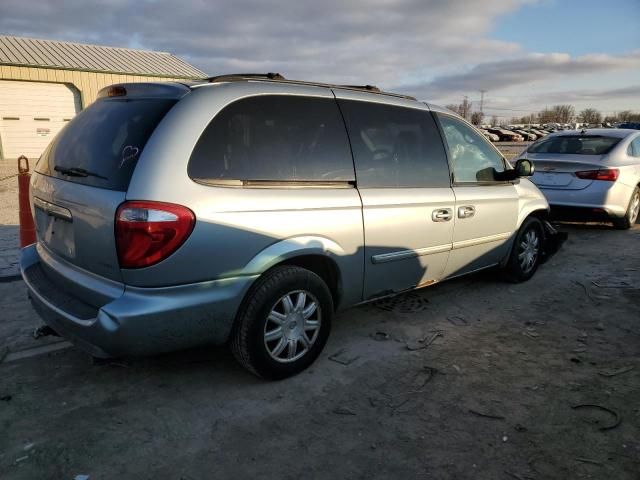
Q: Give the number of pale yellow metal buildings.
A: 1